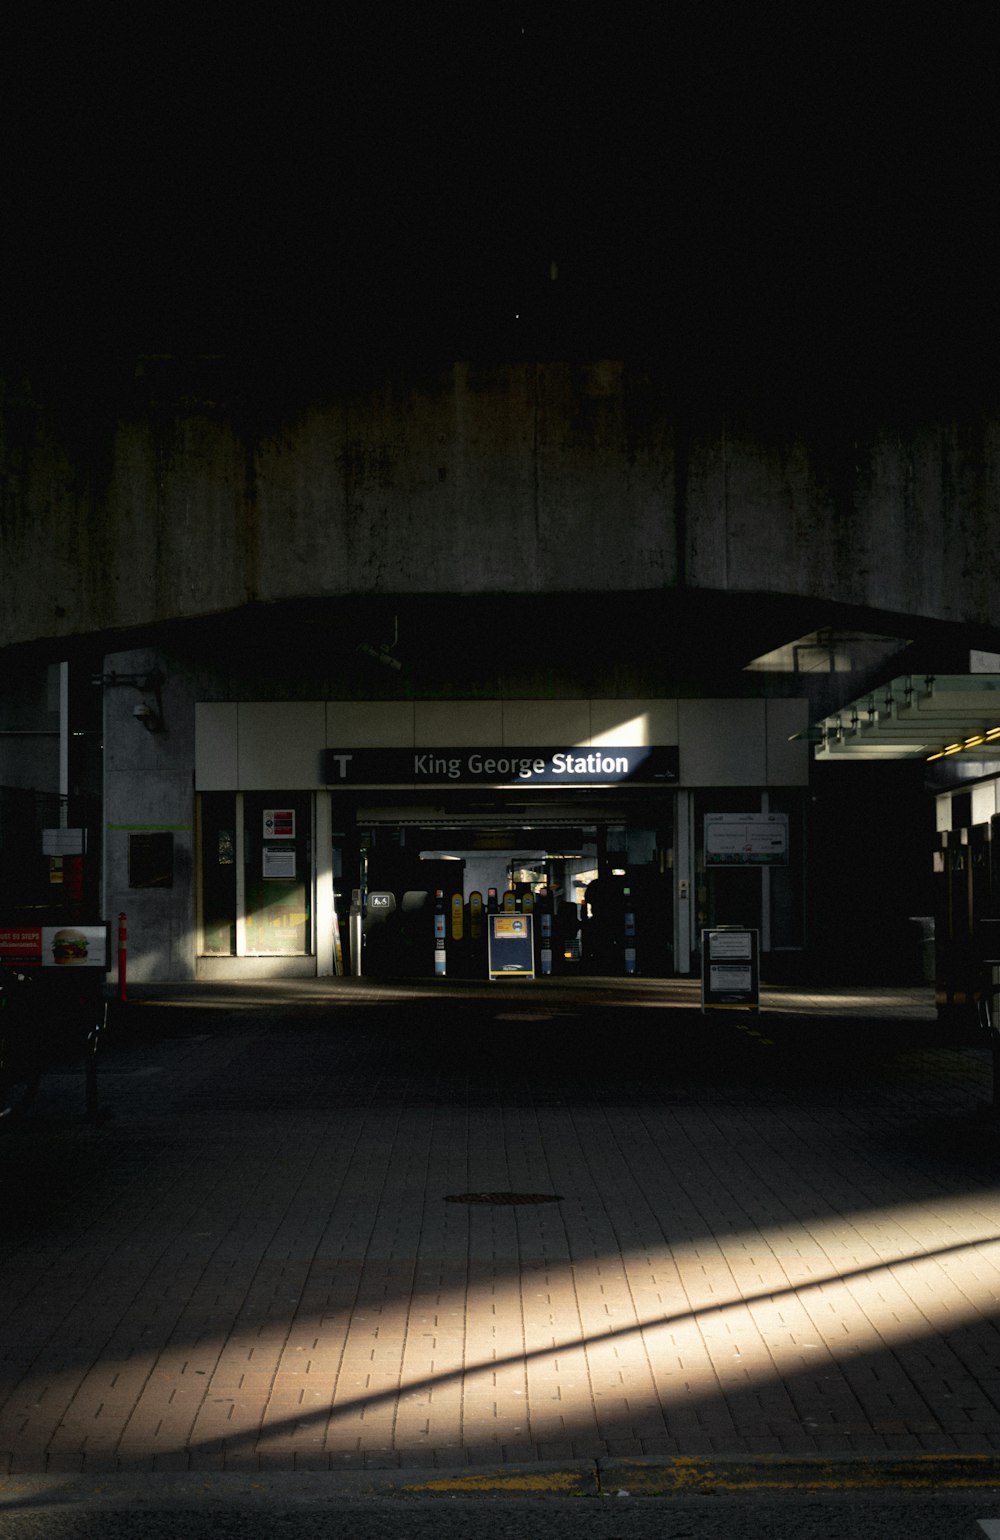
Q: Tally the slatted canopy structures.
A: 1